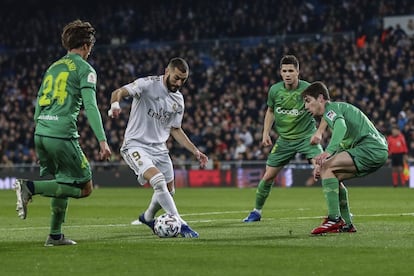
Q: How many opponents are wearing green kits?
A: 3